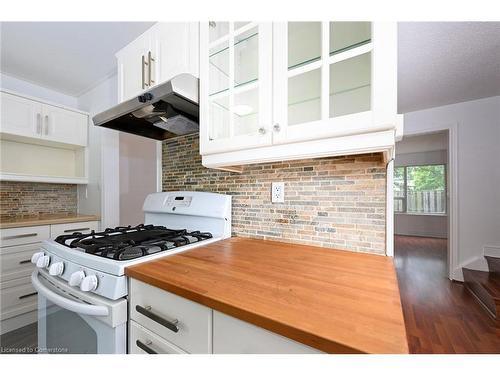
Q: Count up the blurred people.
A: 0